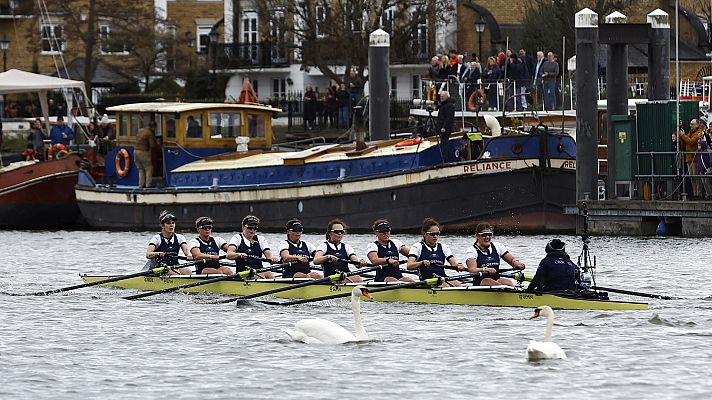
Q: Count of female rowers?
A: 8